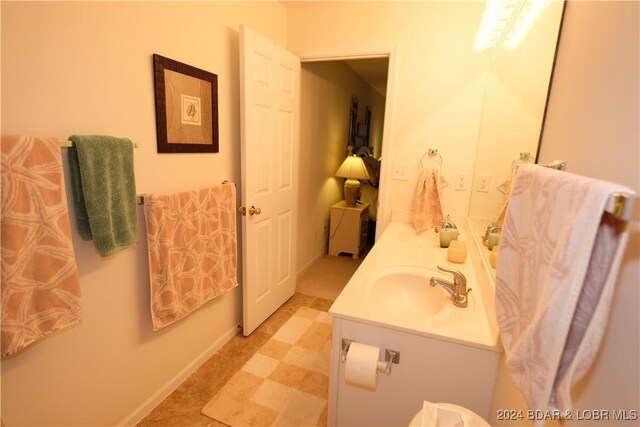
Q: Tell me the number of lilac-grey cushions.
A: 0